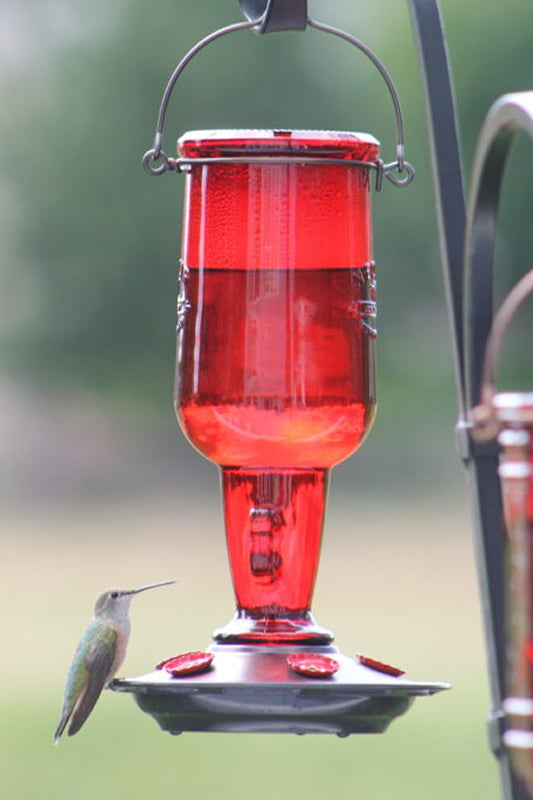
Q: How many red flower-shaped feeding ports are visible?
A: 3